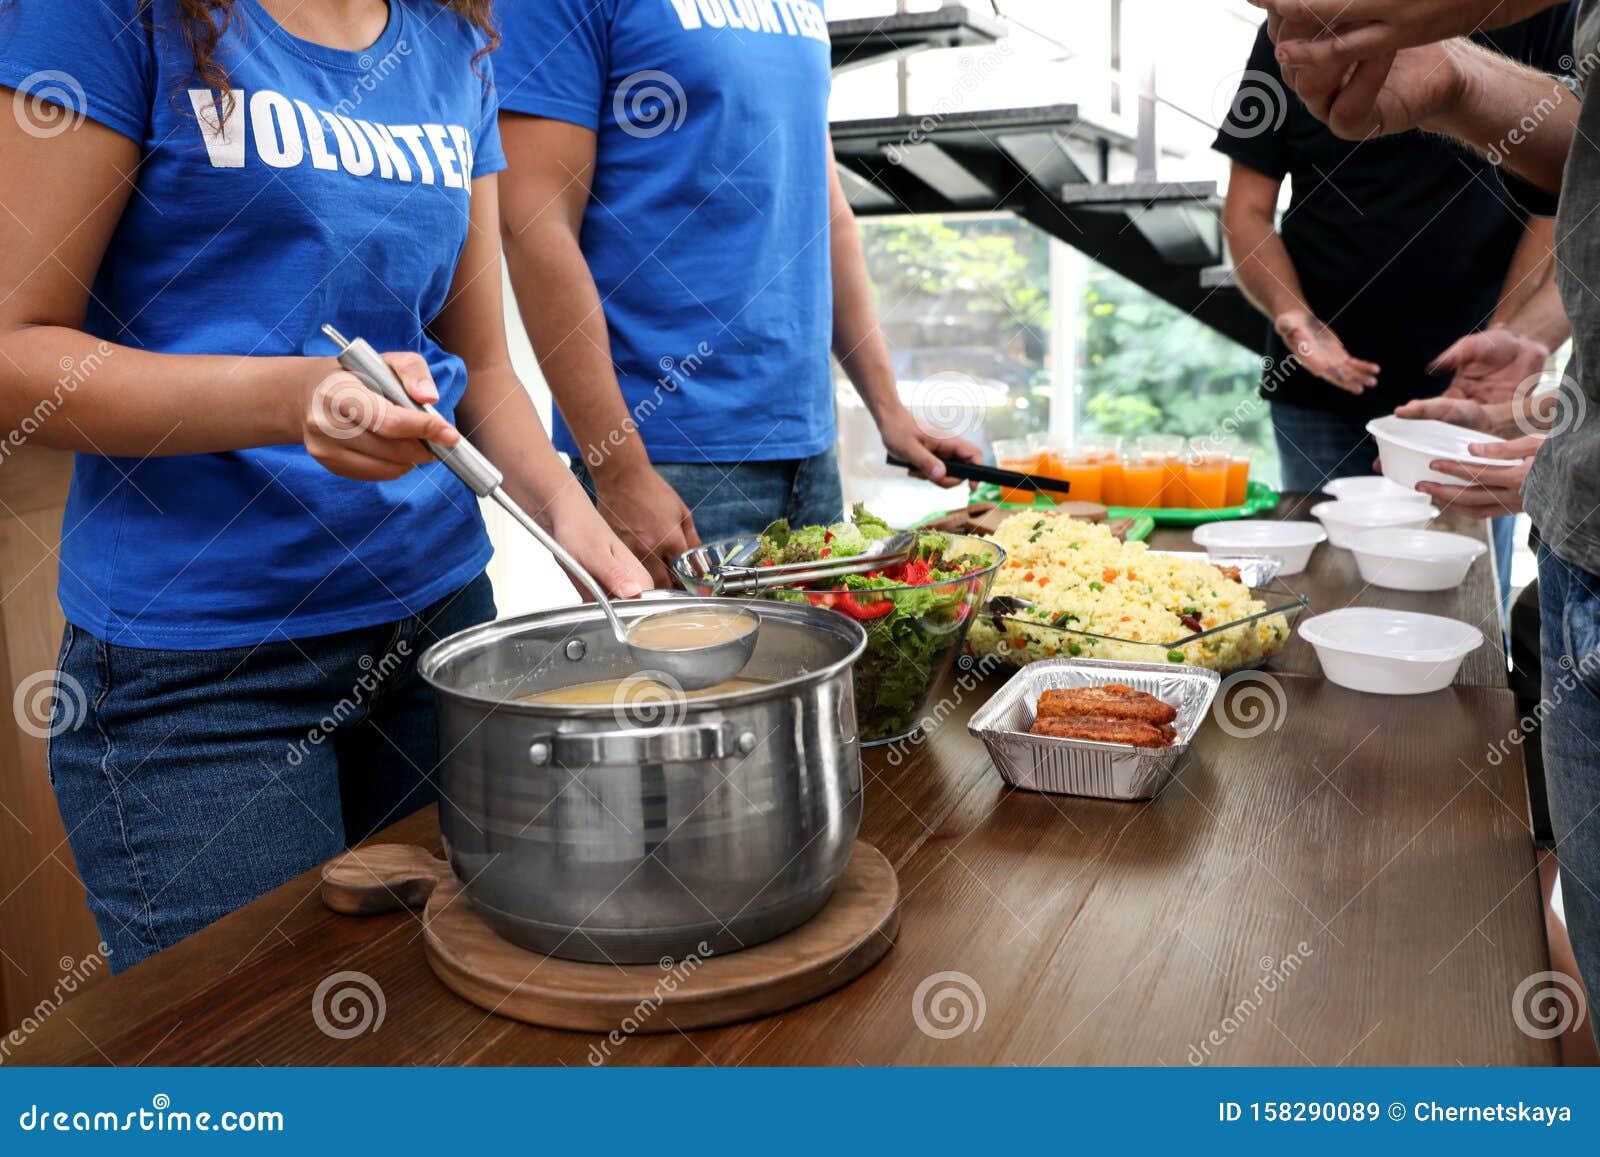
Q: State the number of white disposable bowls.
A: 6